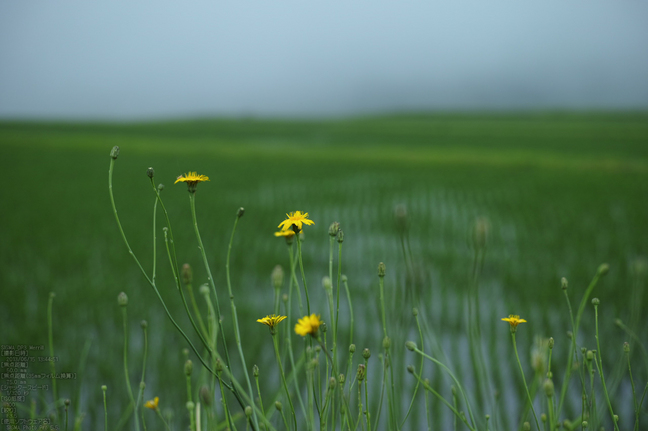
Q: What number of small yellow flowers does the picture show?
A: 7